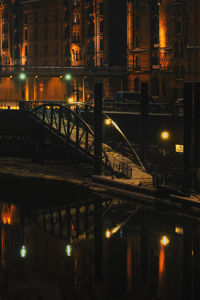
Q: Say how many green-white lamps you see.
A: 2